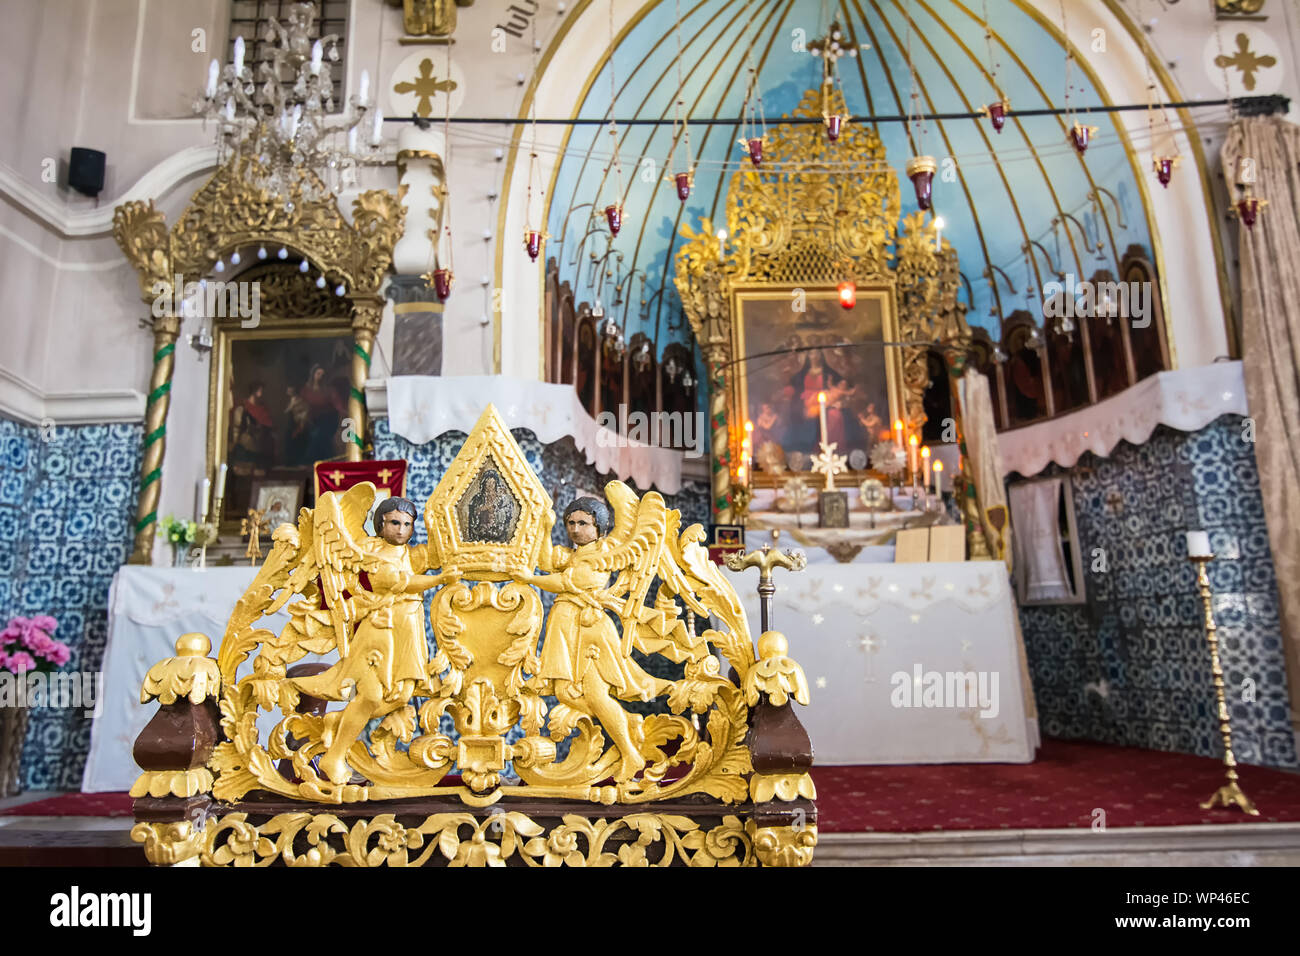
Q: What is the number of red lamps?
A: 12